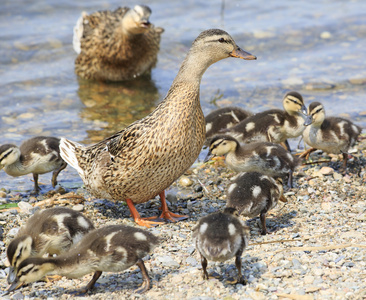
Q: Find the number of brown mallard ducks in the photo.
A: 2